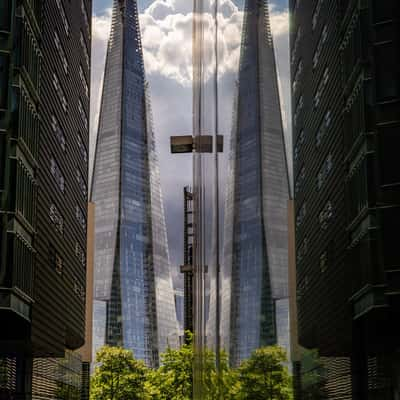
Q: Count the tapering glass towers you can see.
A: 2